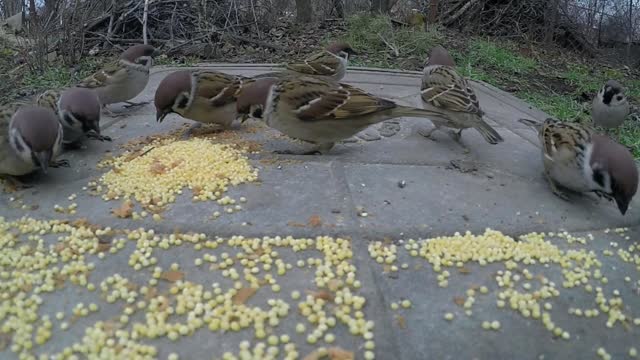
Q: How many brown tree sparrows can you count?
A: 9